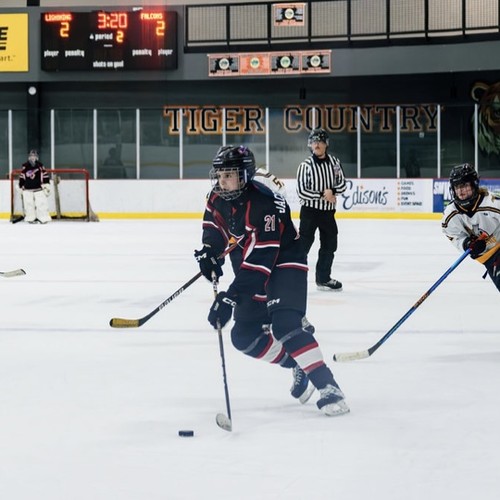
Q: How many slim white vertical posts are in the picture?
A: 12